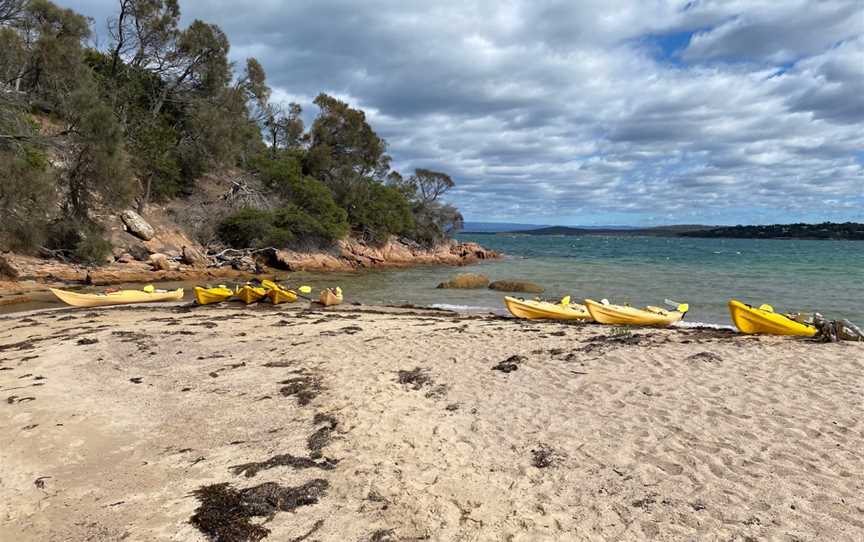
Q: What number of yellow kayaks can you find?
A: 8